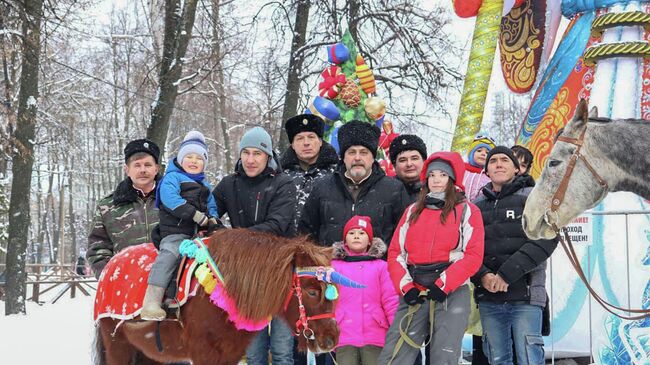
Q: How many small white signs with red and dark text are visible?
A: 1